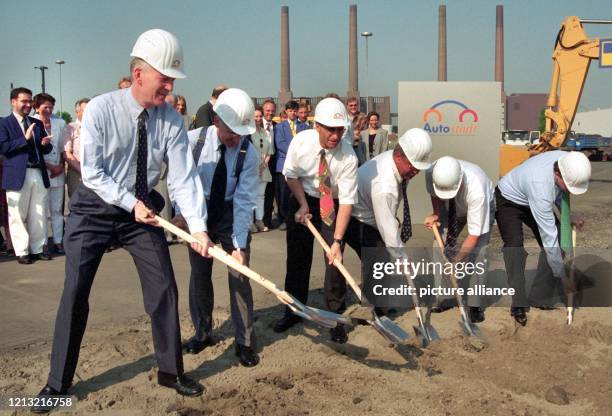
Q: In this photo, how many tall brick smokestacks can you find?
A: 4